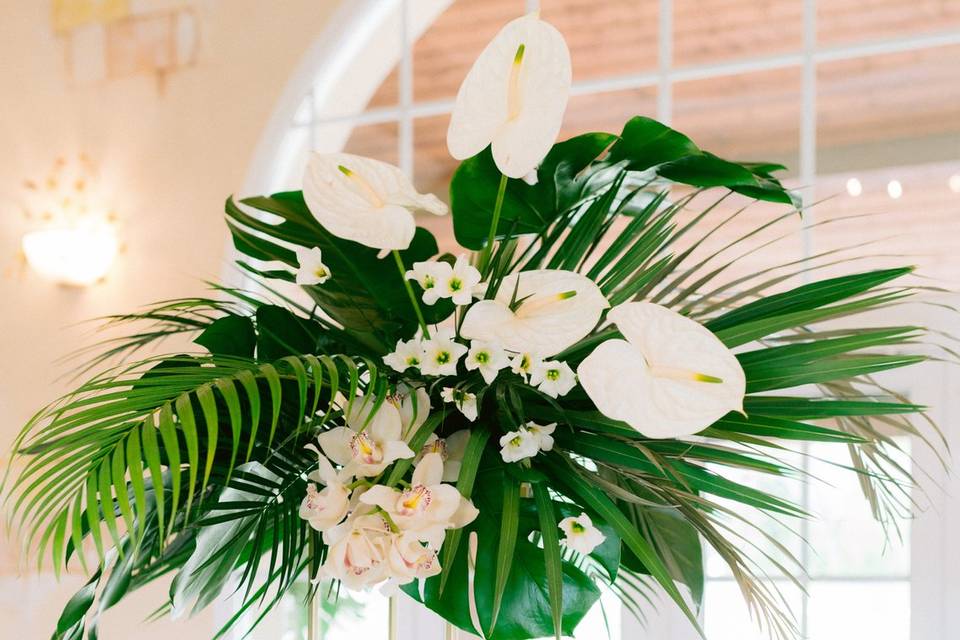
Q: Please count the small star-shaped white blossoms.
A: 12